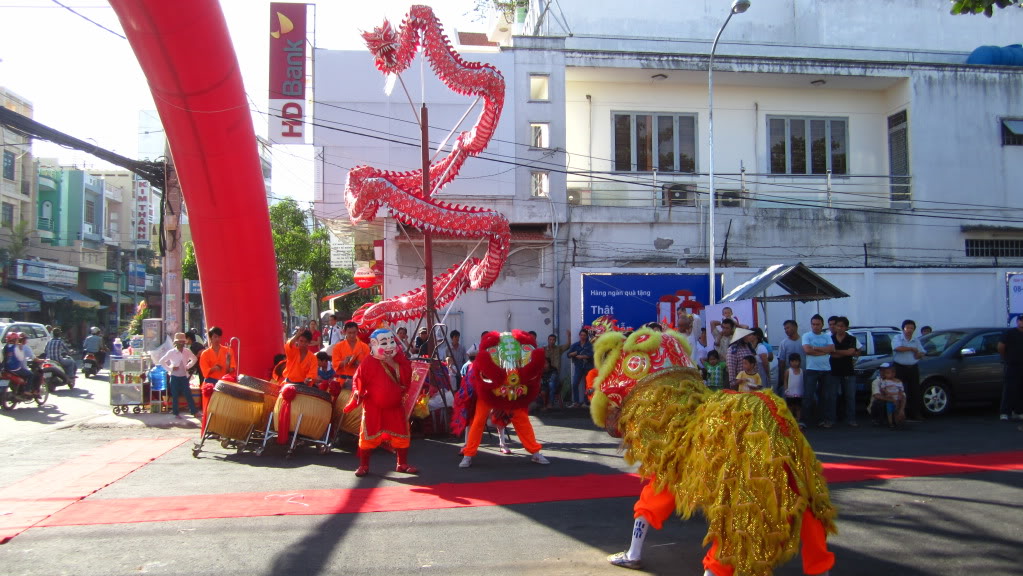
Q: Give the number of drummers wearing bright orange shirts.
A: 3